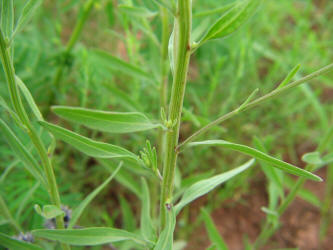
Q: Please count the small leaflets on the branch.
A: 2